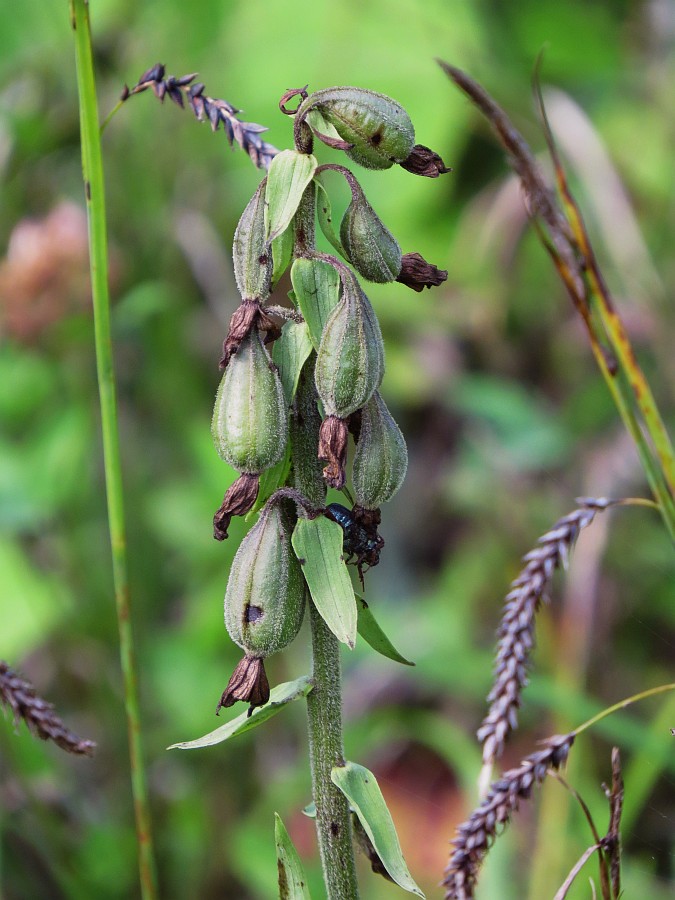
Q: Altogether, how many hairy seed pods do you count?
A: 7